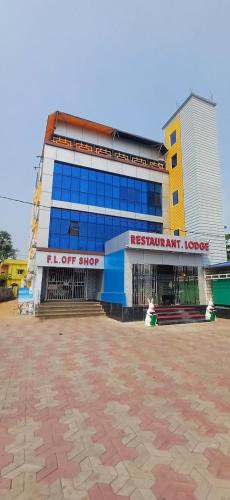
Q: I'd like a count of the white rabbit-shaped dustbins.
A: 2